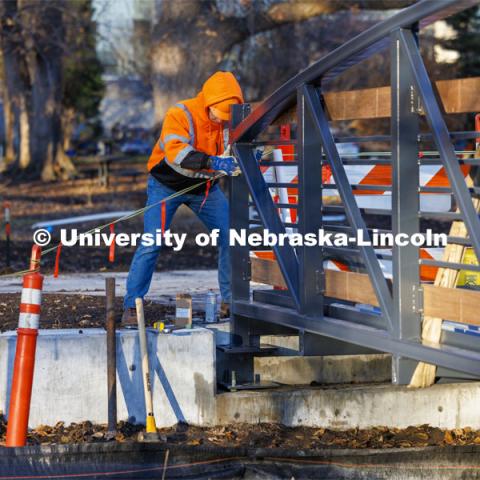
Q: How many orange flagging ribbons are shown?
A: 4